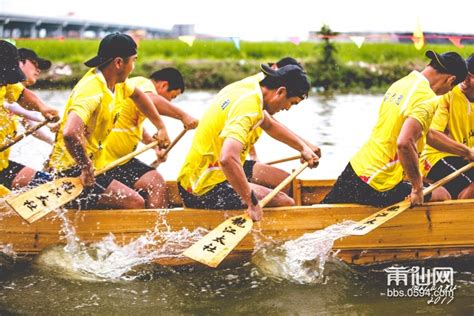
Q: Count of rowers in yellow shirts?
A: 8